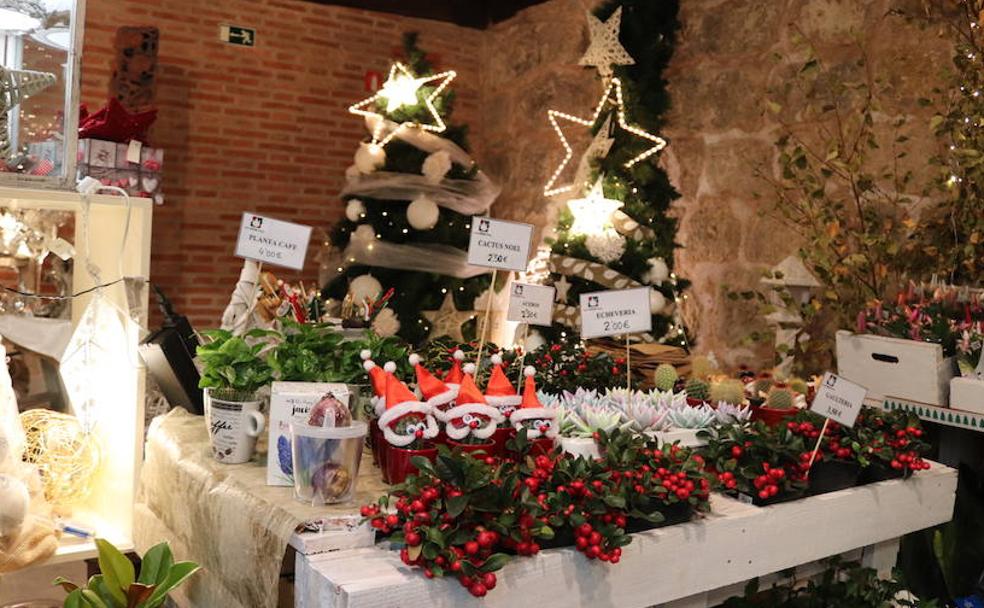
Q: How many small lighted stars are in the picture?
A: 2